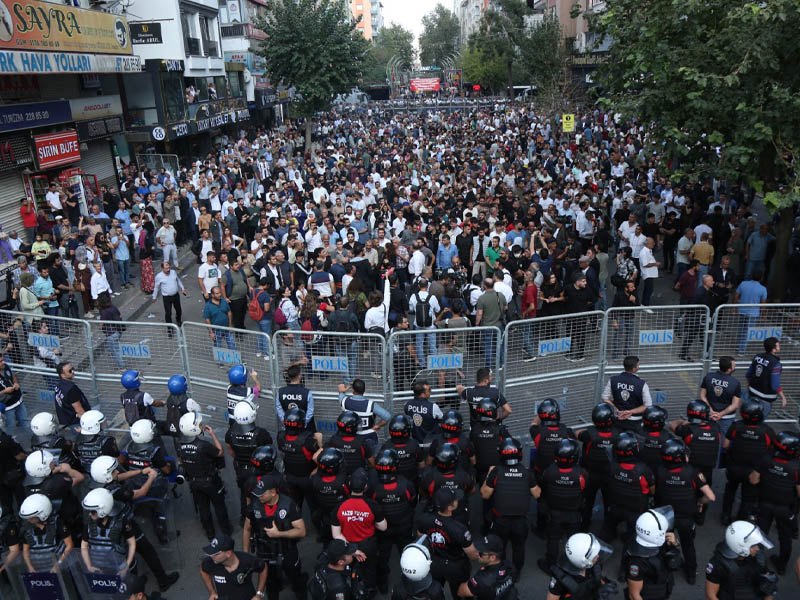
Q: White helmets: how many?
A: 13